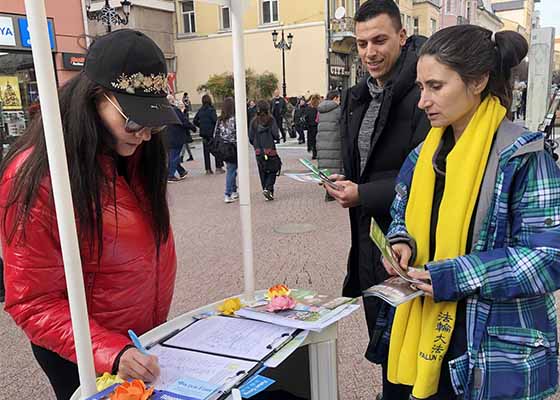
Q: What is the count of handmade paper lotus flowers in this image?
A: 5